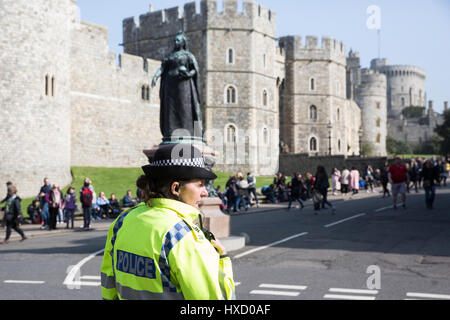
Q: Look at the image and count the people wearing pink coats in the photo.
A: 2